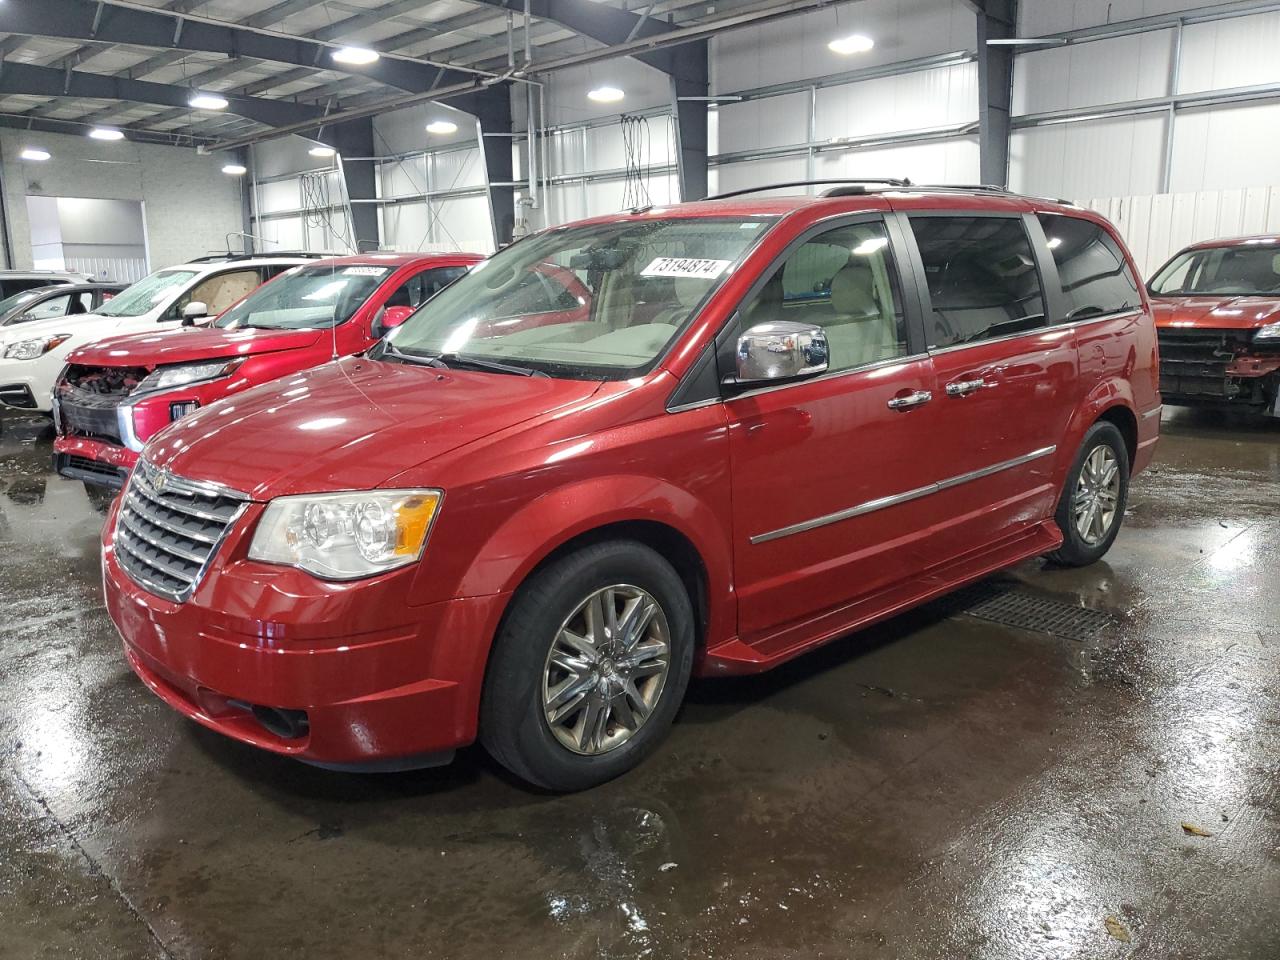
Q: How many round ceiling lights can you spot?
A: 9